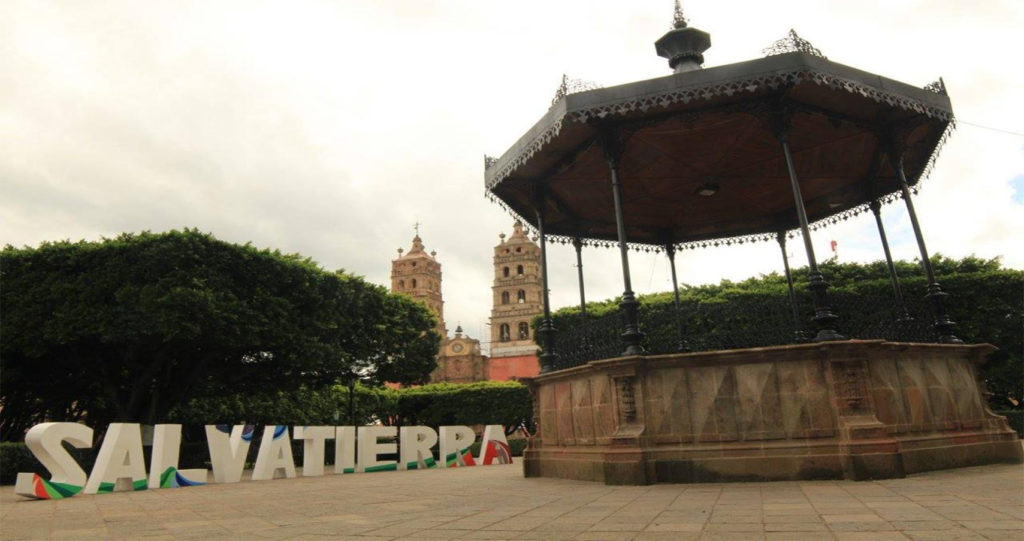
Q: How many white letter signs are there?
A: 11